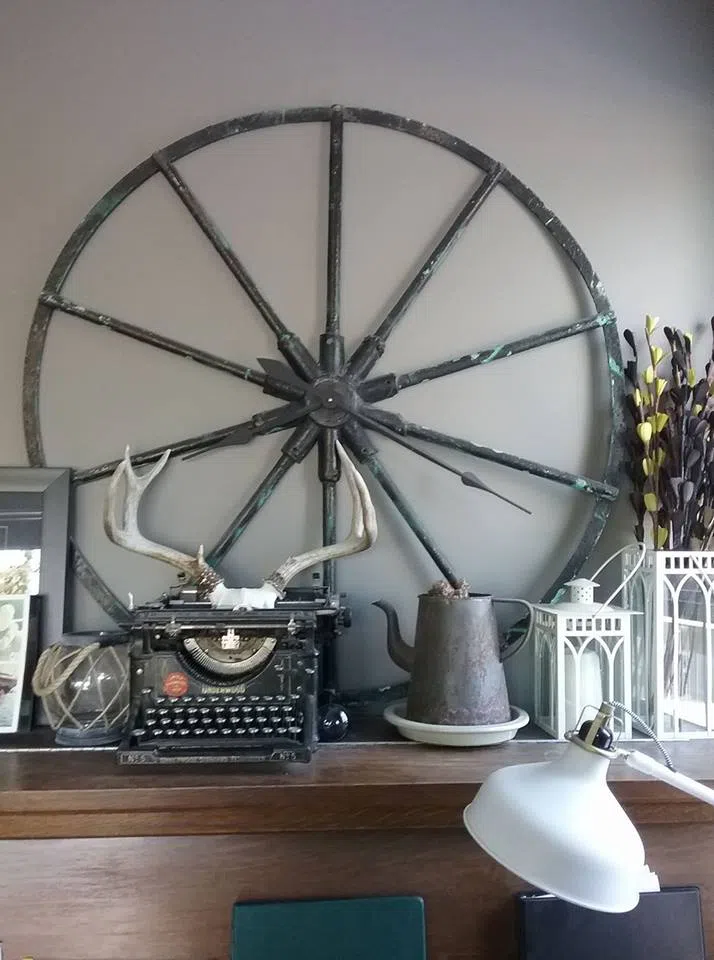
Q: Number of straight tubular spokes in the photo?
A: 10